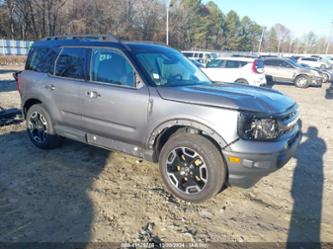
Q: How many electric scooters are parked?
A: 0